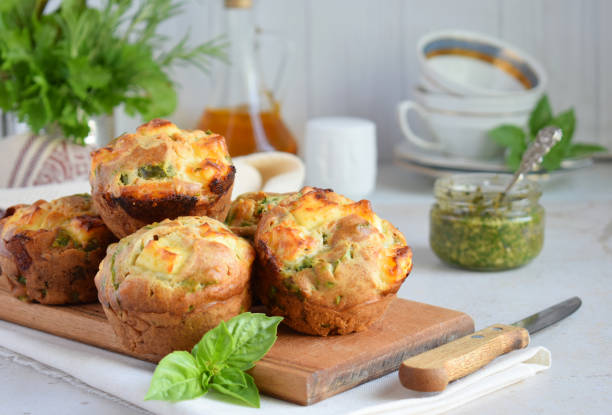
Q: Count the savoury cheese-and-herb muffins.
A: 5